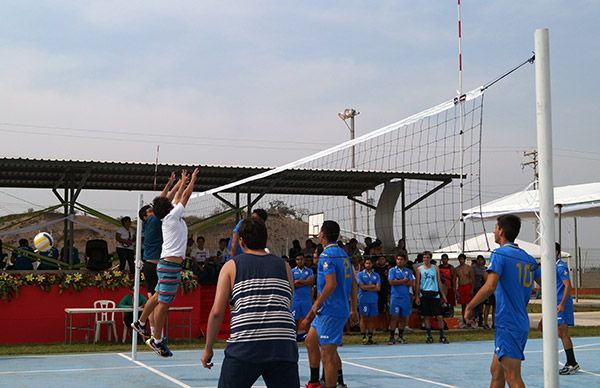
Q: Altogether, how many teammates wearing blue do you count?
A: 7